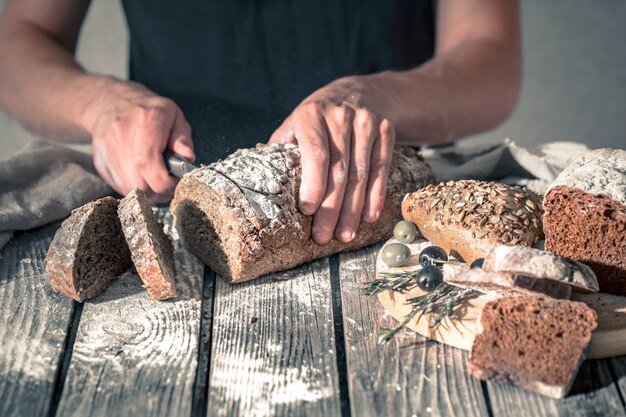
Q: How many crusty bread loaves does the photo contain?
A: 3